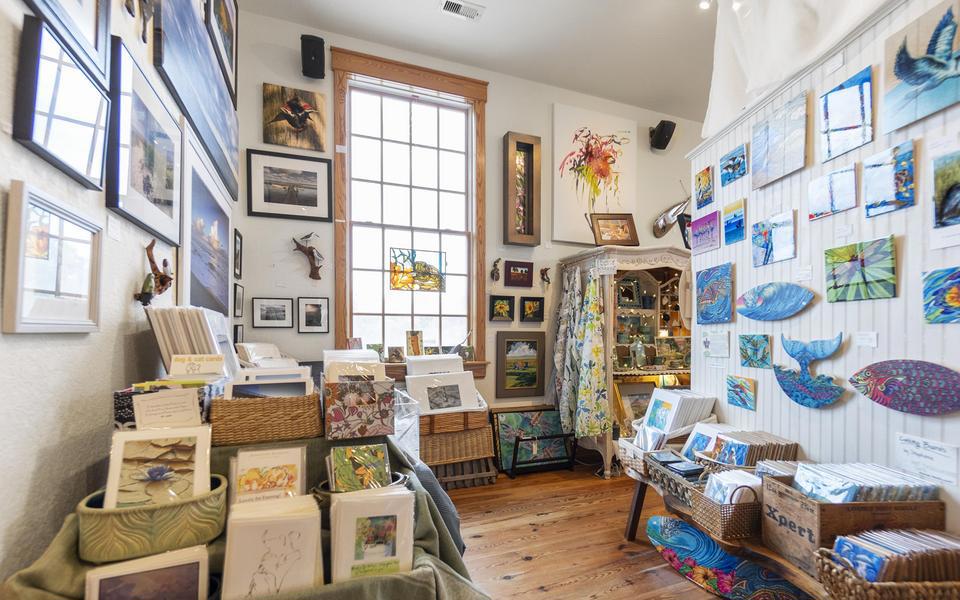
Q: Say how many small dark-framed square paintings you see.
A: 2